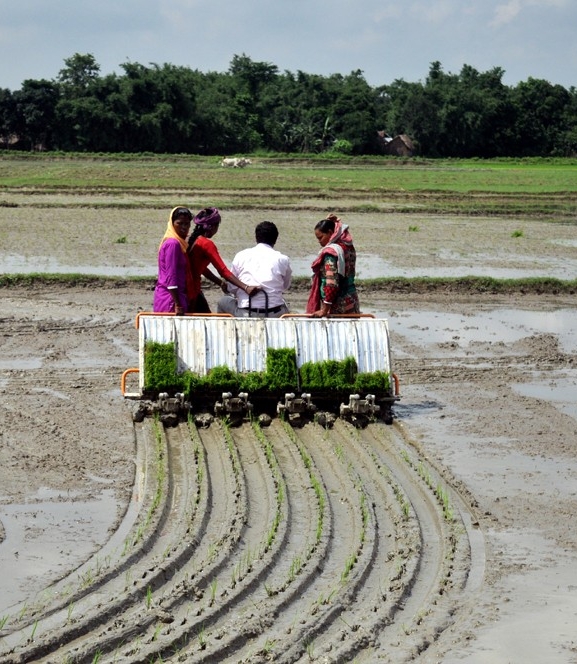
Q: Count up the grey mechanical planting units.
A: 4